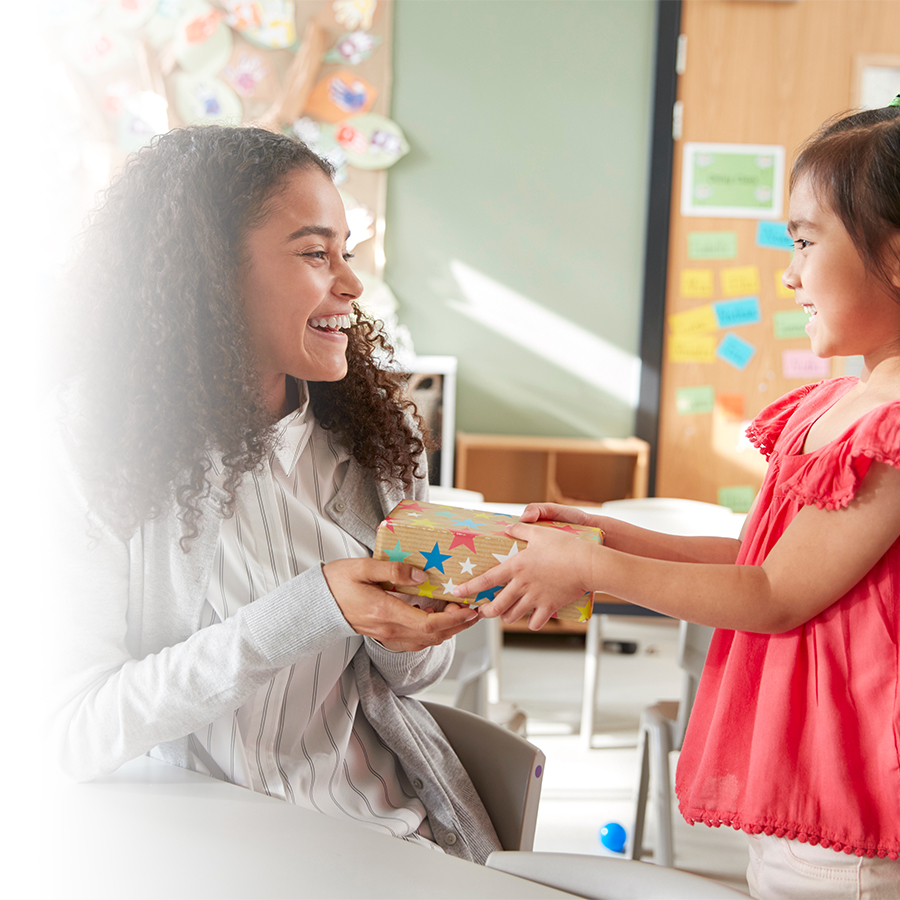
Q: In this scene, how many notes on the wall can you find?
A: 14